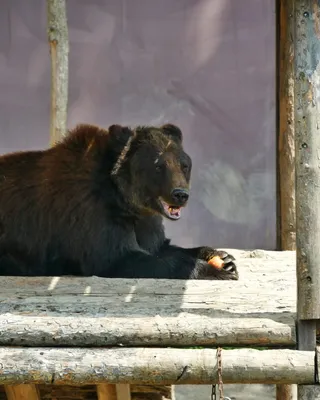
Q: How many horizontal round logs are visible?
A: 2